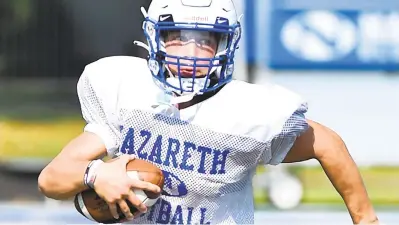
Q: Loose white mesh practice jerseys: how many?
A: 1